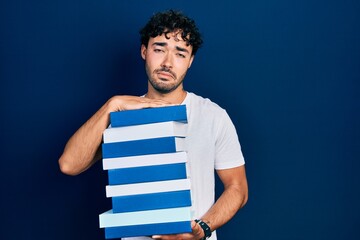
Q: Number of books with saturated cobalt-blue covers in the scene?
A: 5